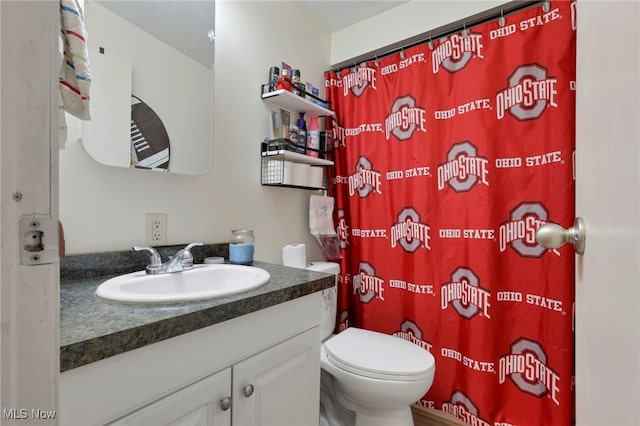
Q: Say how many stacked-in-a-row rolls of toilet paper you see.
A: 3